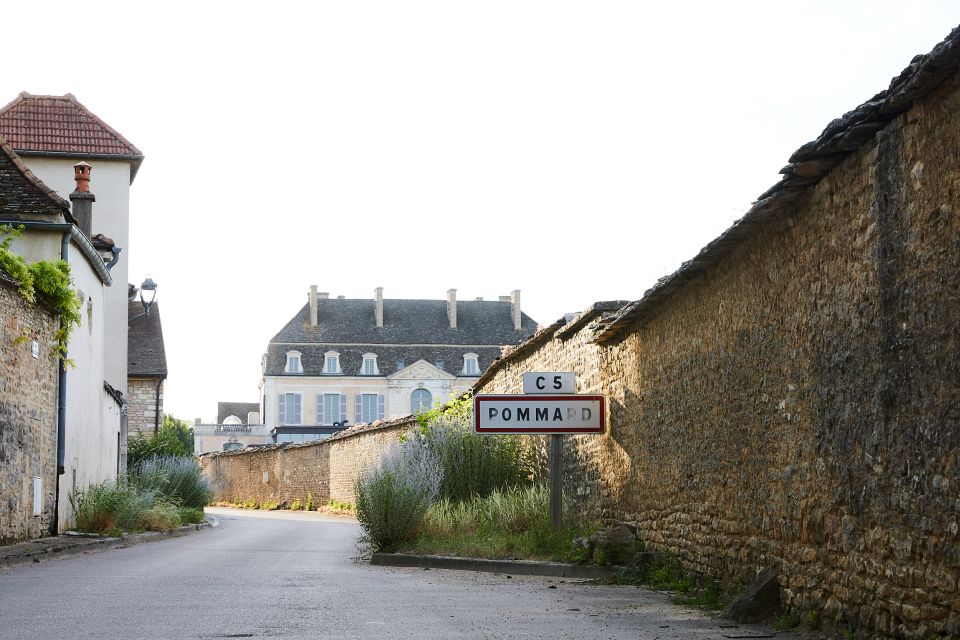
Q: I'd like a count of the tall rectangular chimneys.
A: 4